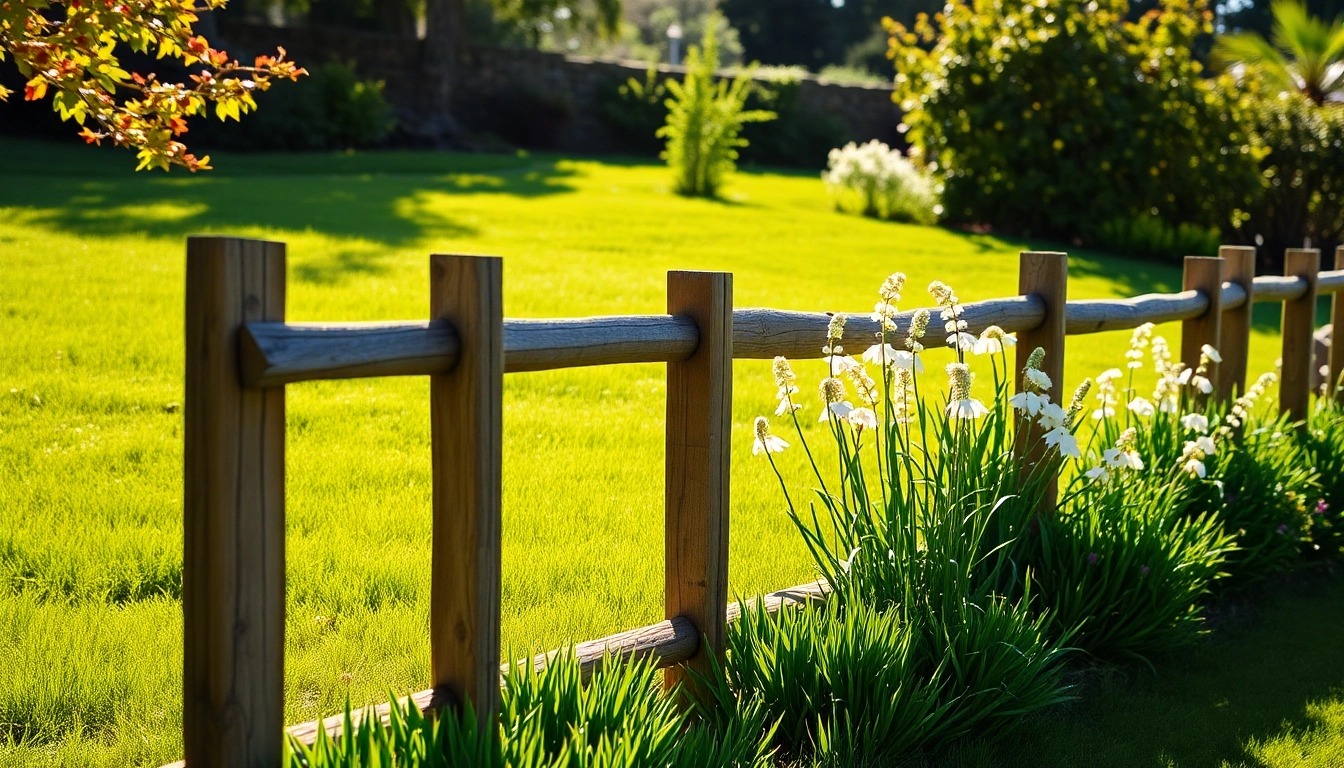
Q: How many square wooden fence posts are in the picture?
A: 8